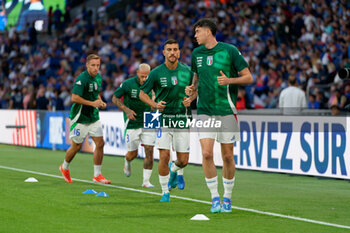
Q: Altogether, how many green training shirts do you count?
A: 4